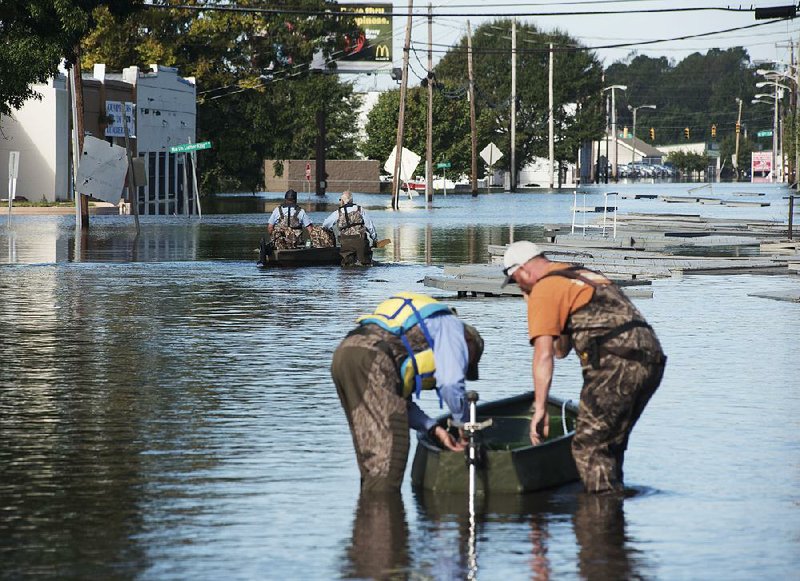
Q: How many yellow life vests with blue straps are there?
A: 1